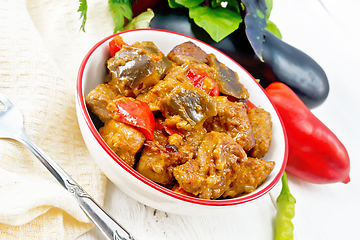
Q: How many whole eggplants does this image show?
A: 2